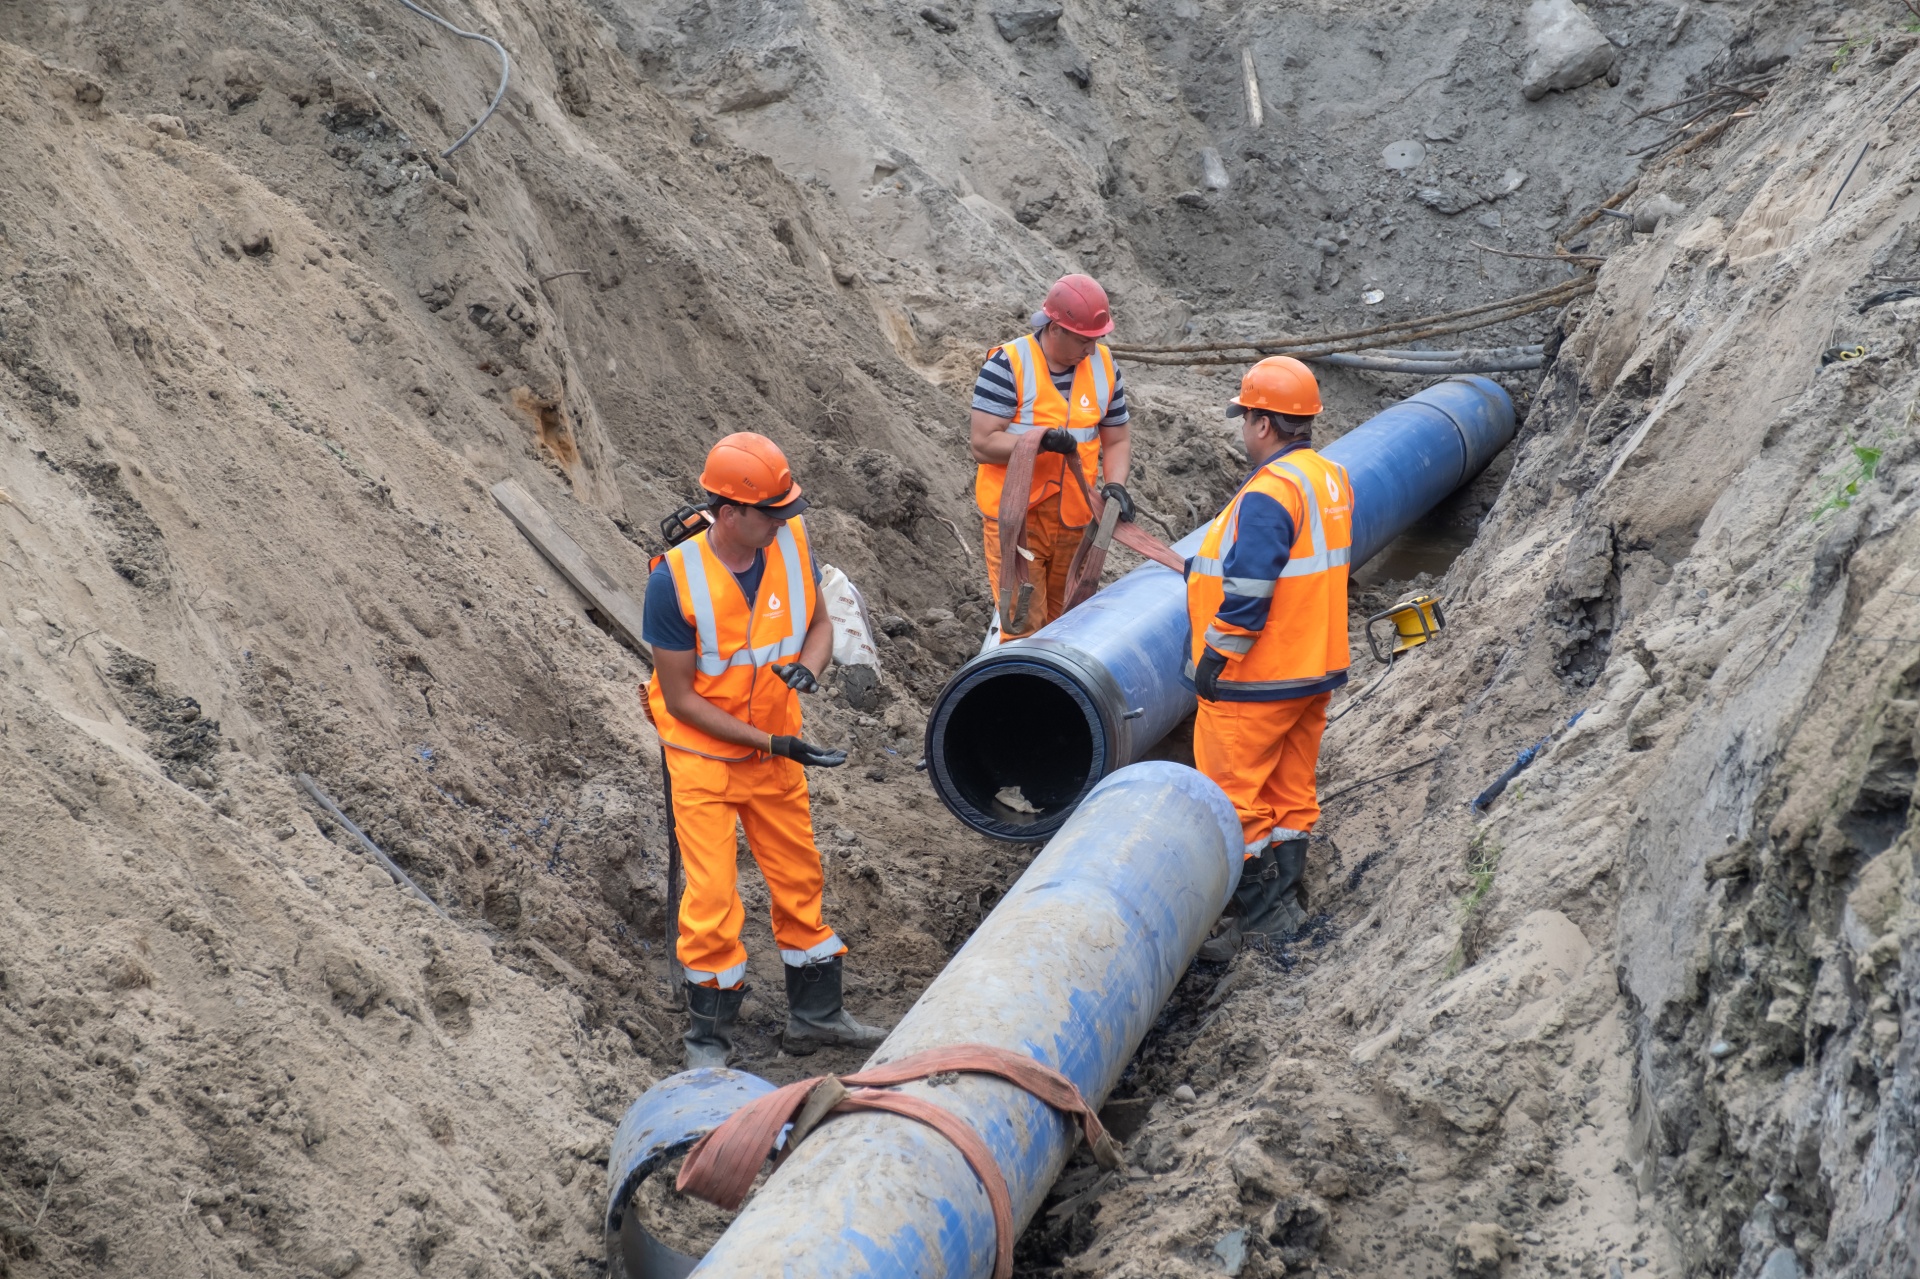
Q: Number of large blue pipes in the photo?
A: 2